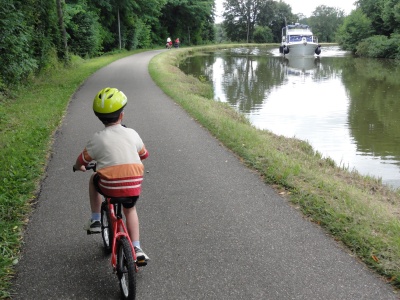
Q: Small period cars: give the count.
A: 0